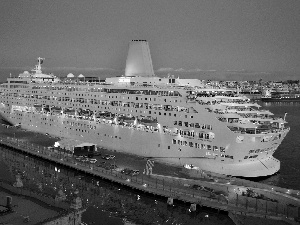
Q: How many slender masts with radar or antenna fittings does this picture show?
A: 1